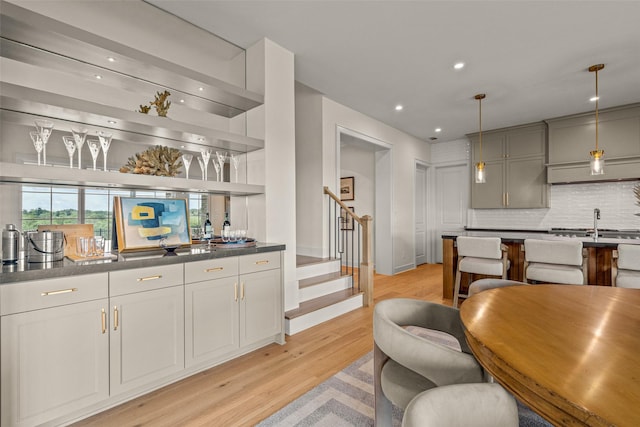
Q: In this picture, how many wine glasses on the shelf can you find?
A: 12